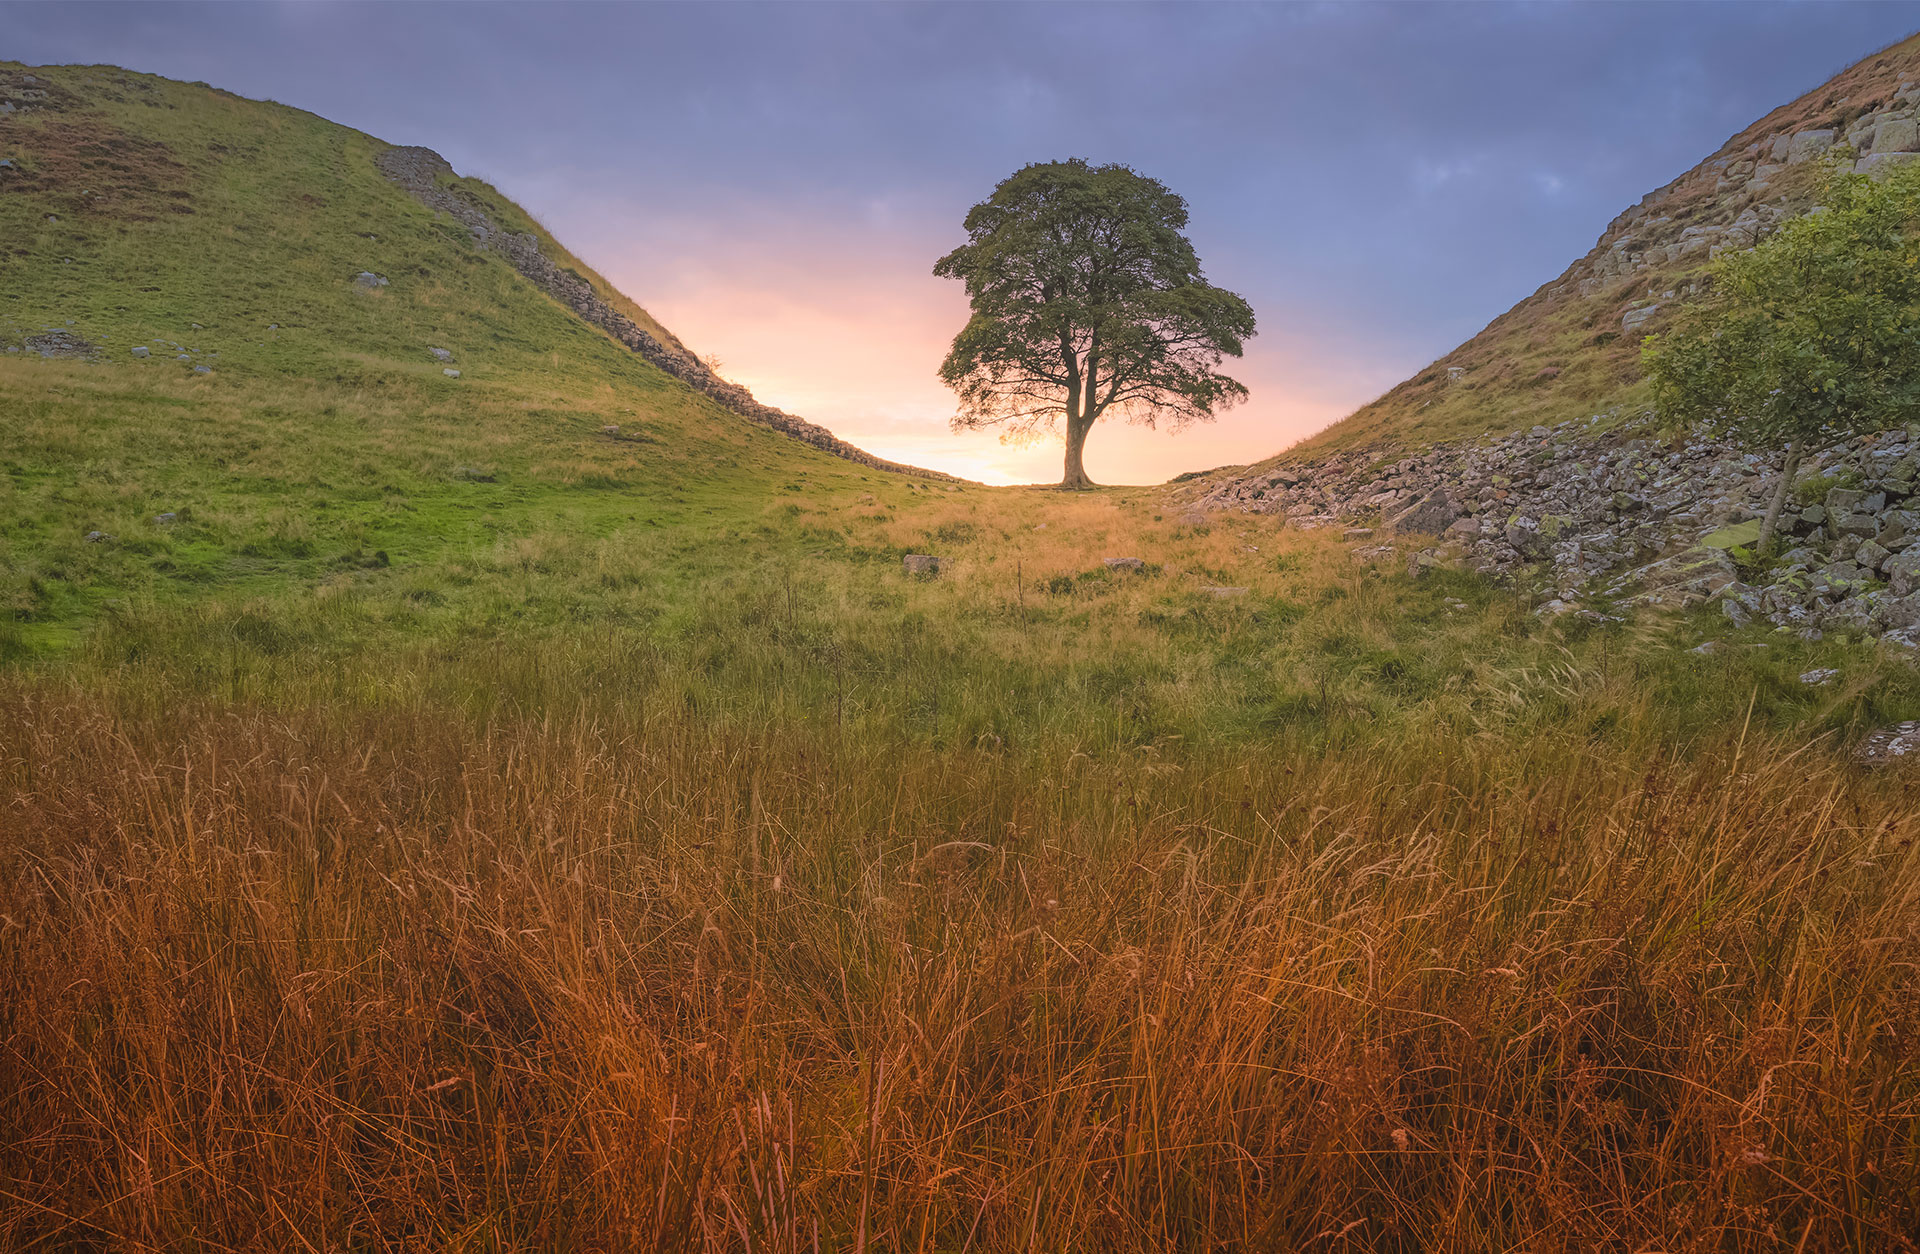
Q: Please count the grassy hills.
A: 2